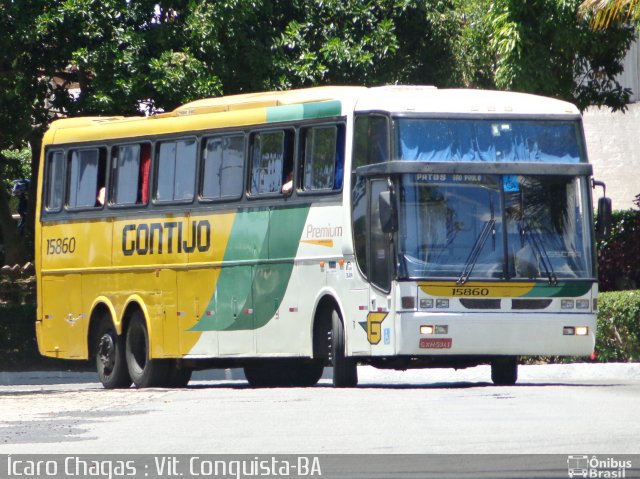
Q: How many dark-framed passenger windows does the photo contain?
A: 7